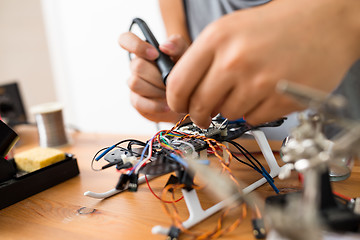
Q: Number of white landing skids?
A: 2